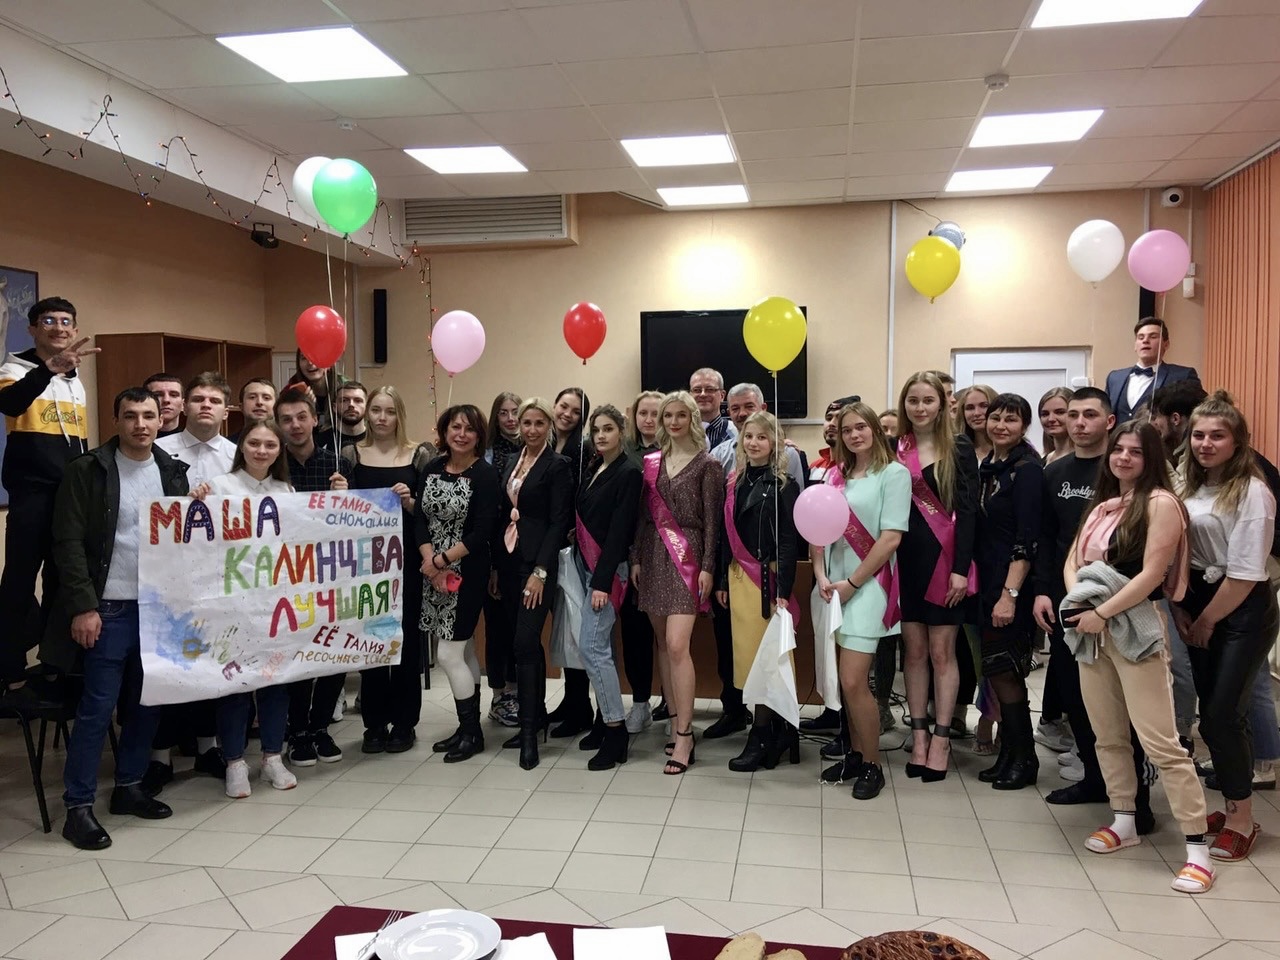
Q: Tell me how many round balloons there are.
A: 10